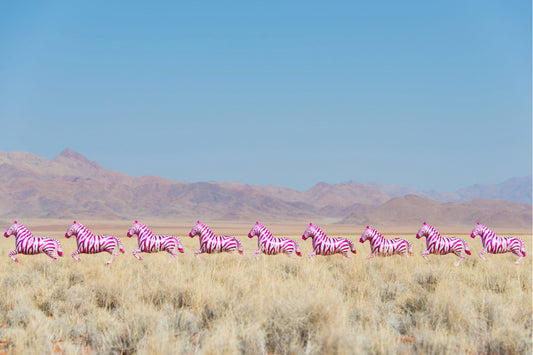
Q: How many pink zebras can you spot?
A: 9